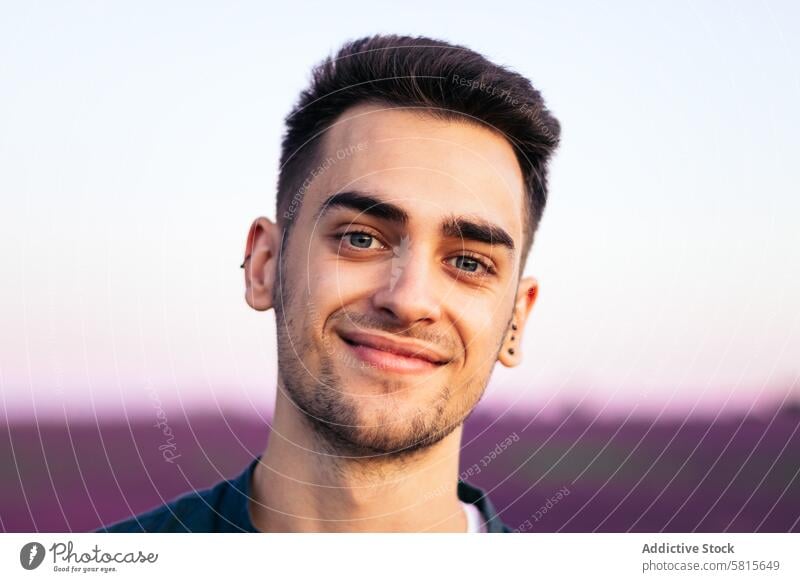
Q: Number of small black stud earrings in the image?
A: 3